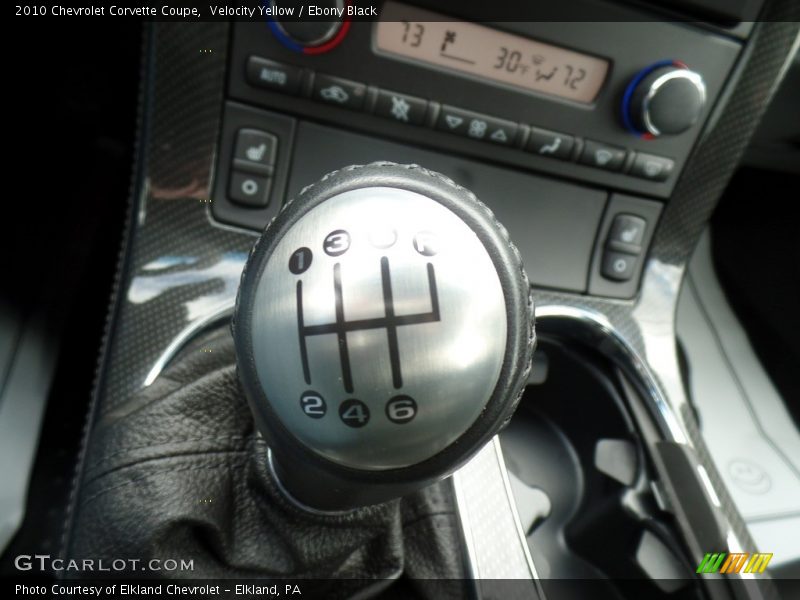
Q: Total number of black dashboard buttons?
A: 11